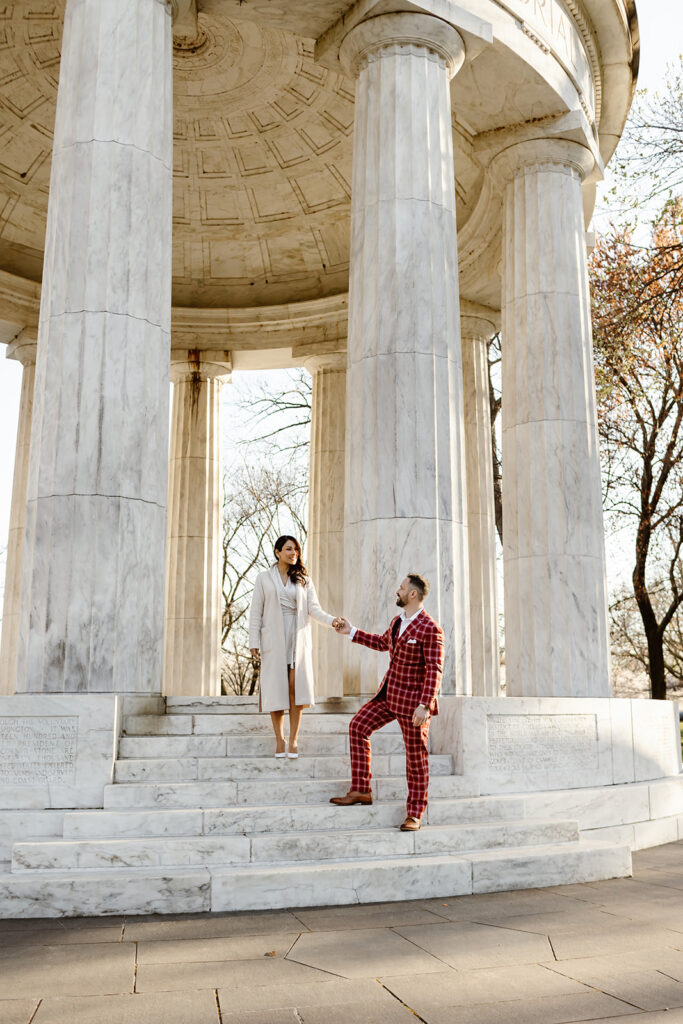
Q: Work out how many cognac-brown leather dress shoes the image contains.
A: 2